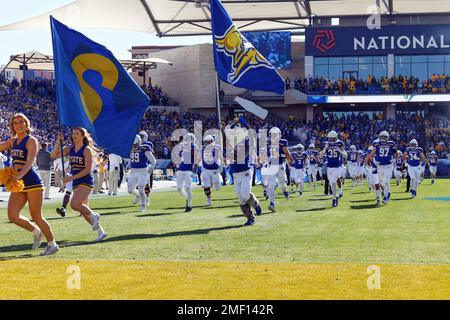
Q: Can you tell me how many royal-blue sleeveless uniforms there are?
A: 2